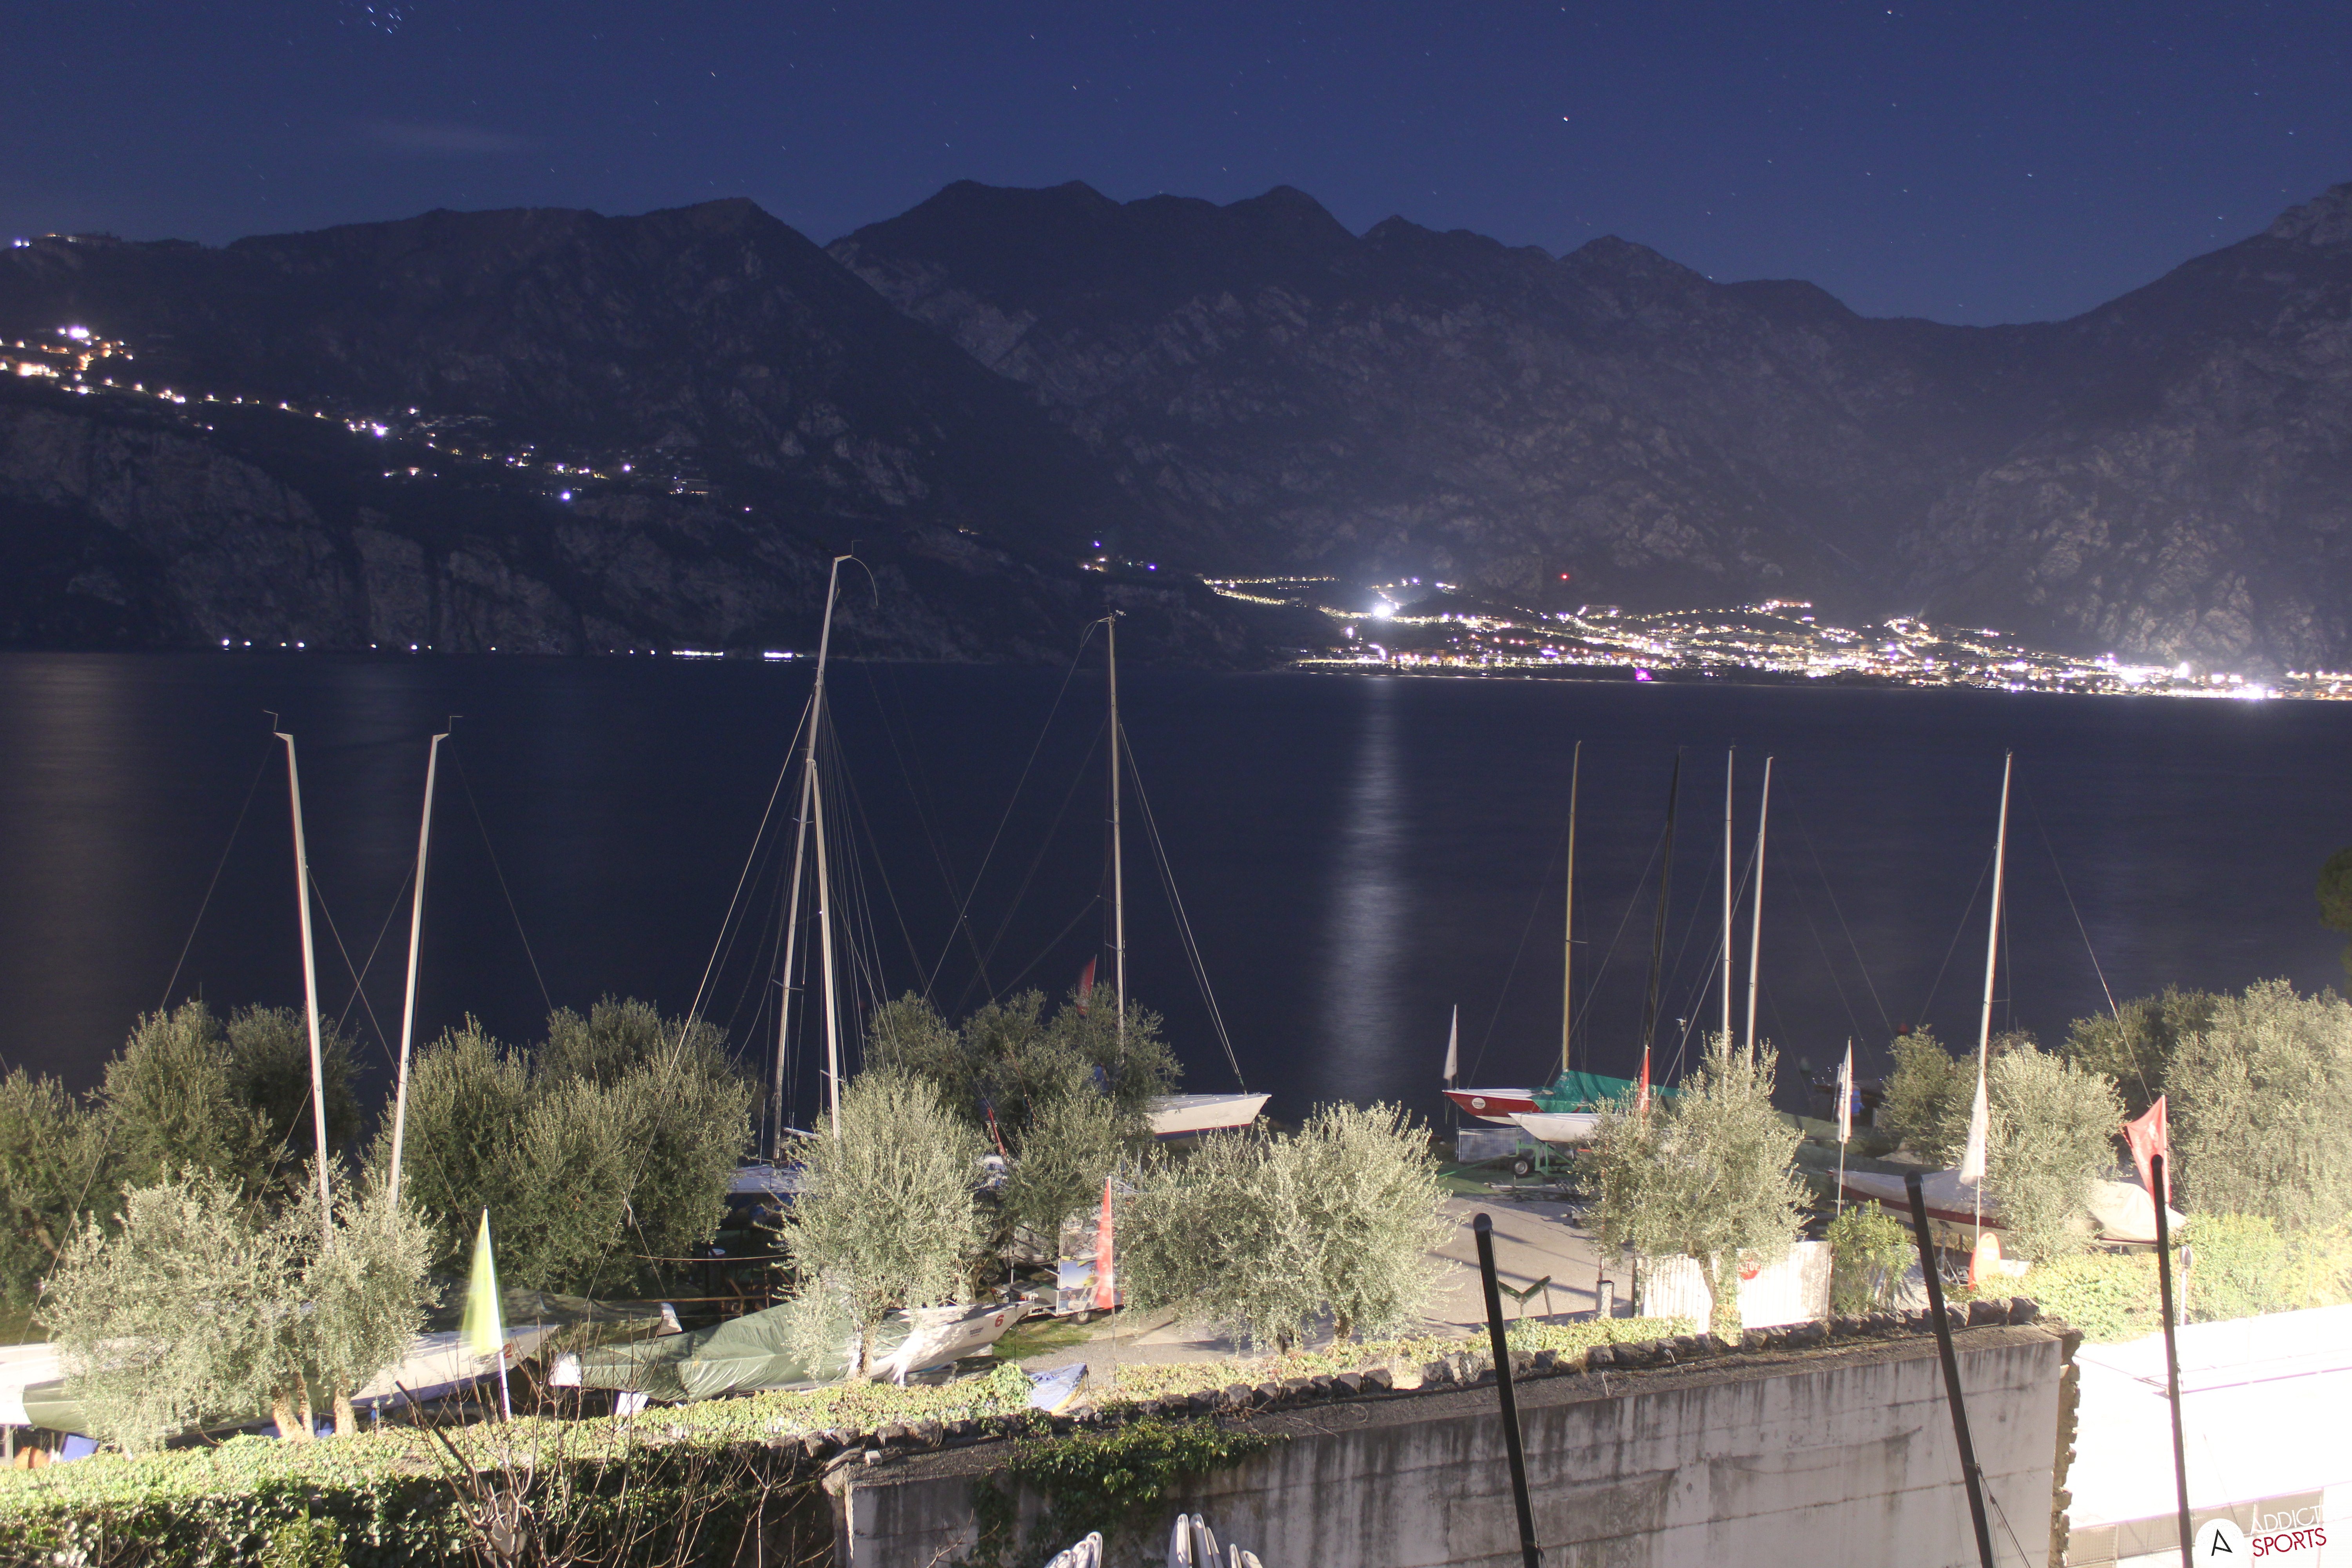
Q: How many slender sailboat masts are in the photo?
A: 10